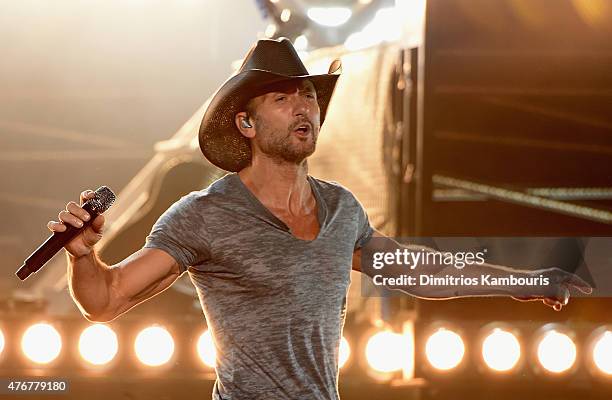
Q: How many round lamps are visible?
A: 11